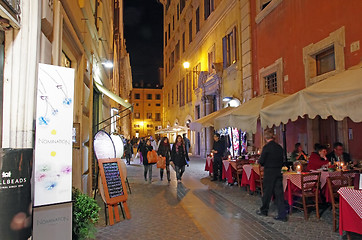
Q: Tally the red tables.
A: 6